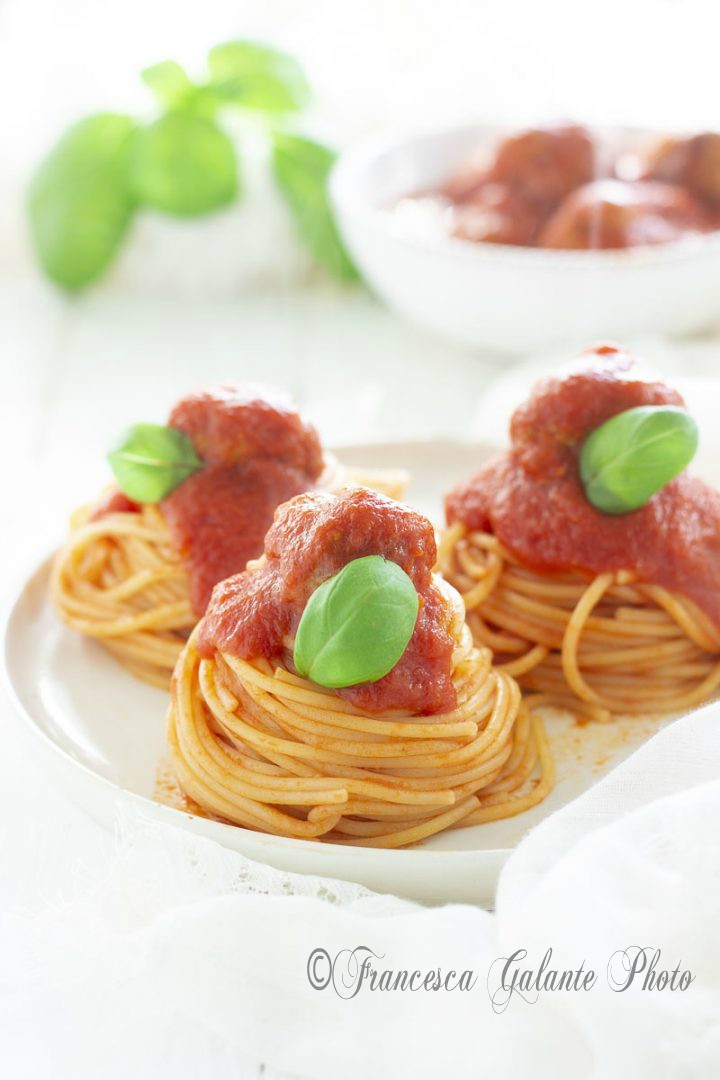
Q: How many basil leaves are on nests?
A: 3